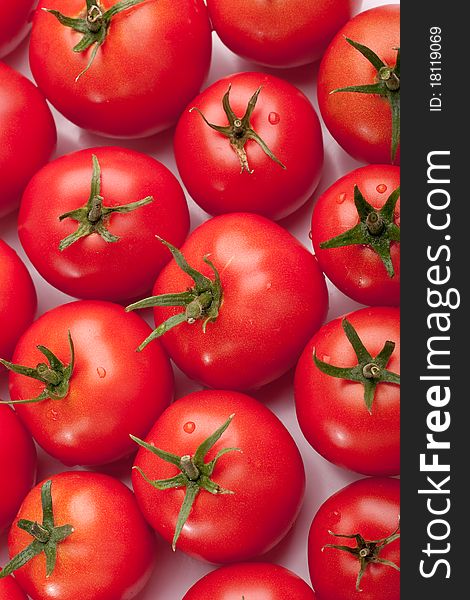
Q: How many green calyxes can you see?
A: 11